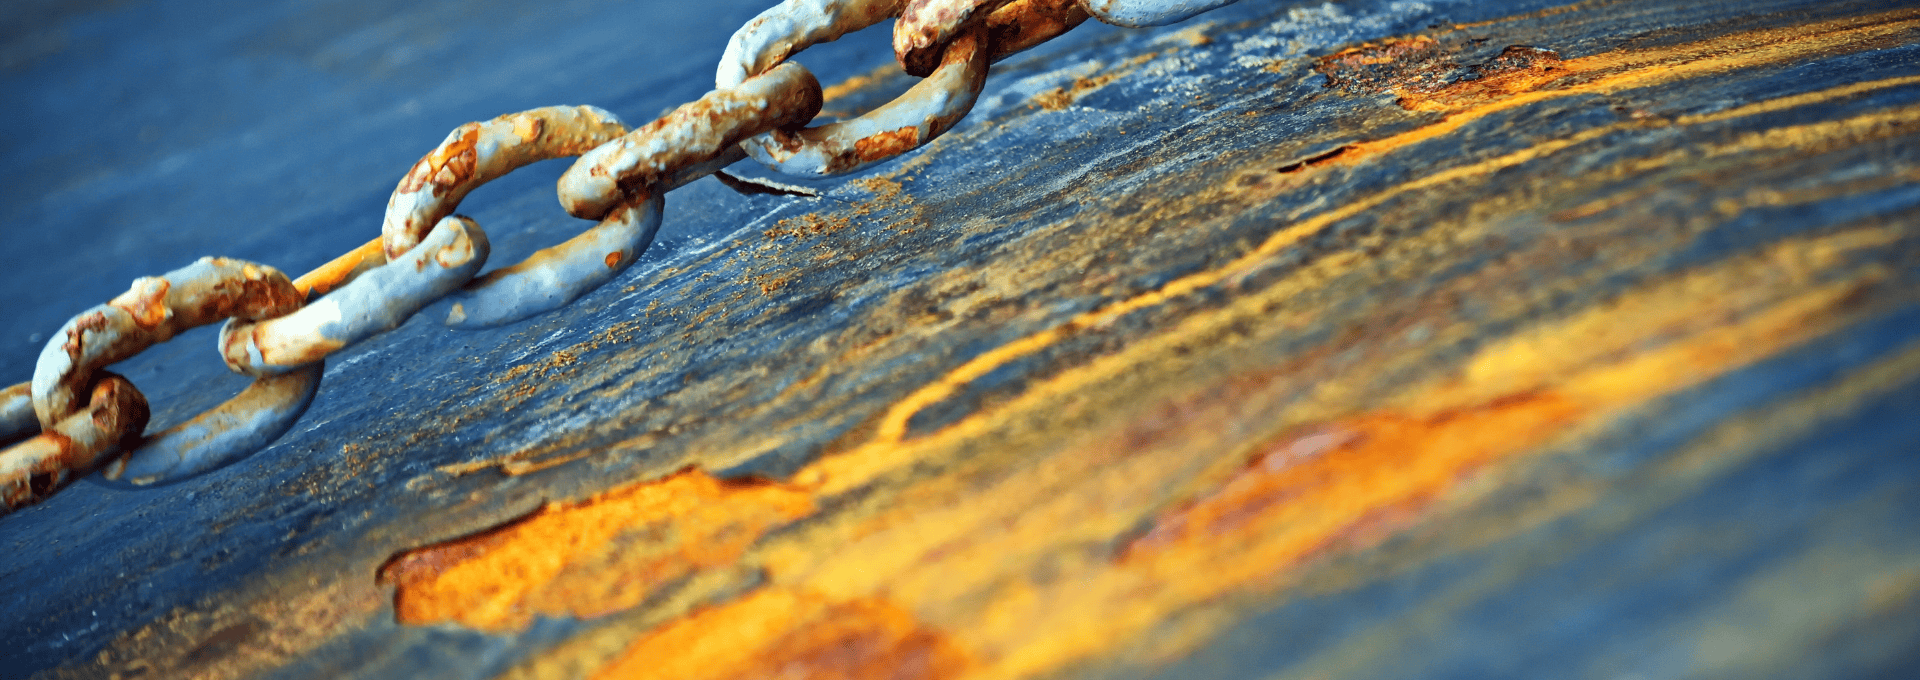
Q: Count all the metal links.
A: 8